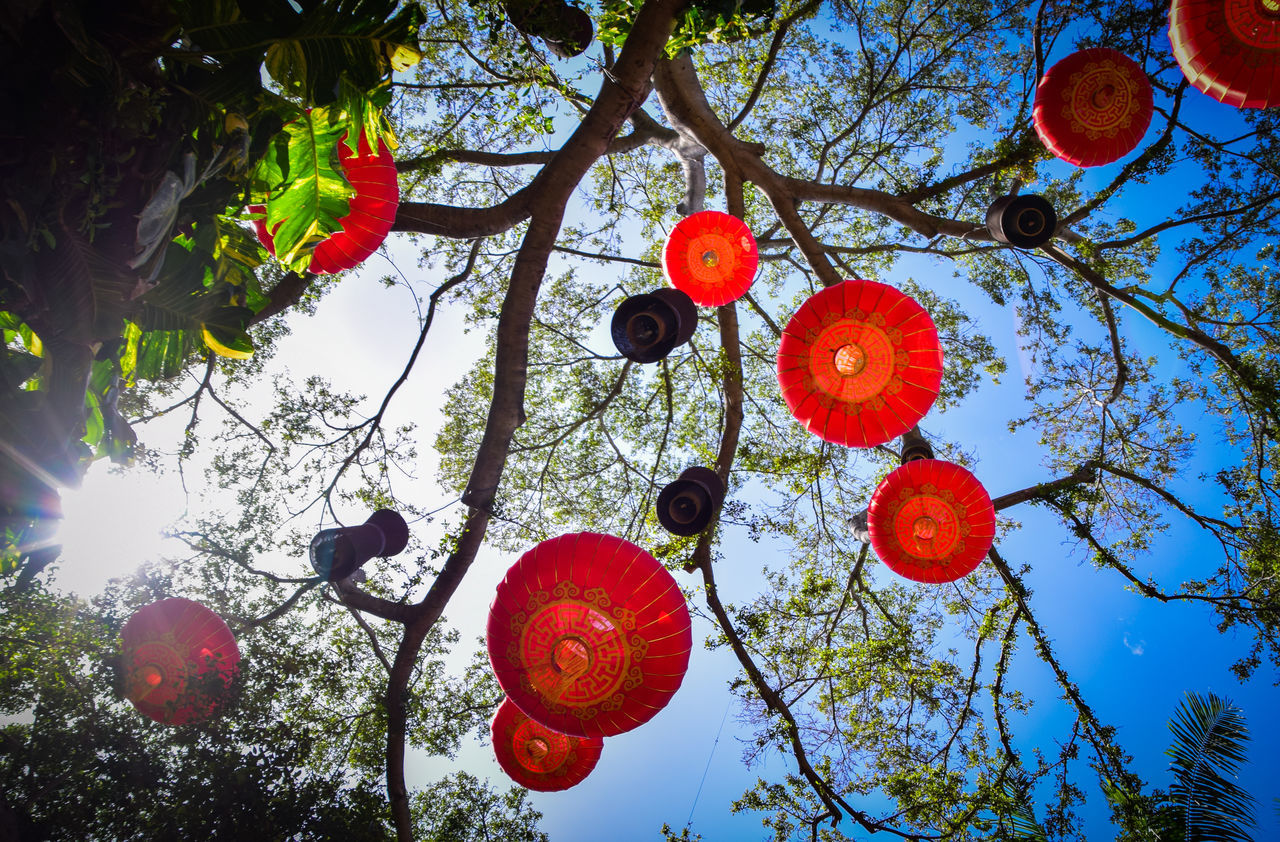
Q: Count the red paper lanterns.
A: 9